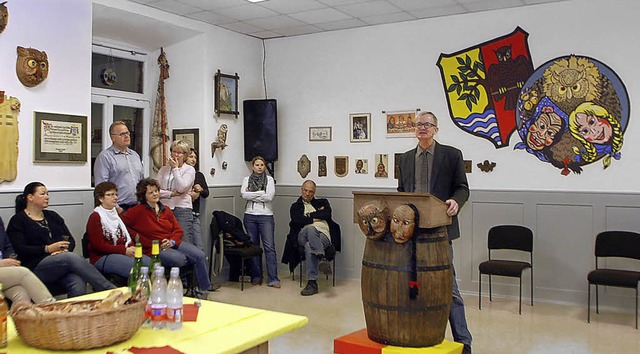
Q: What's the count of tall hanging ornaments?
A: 1